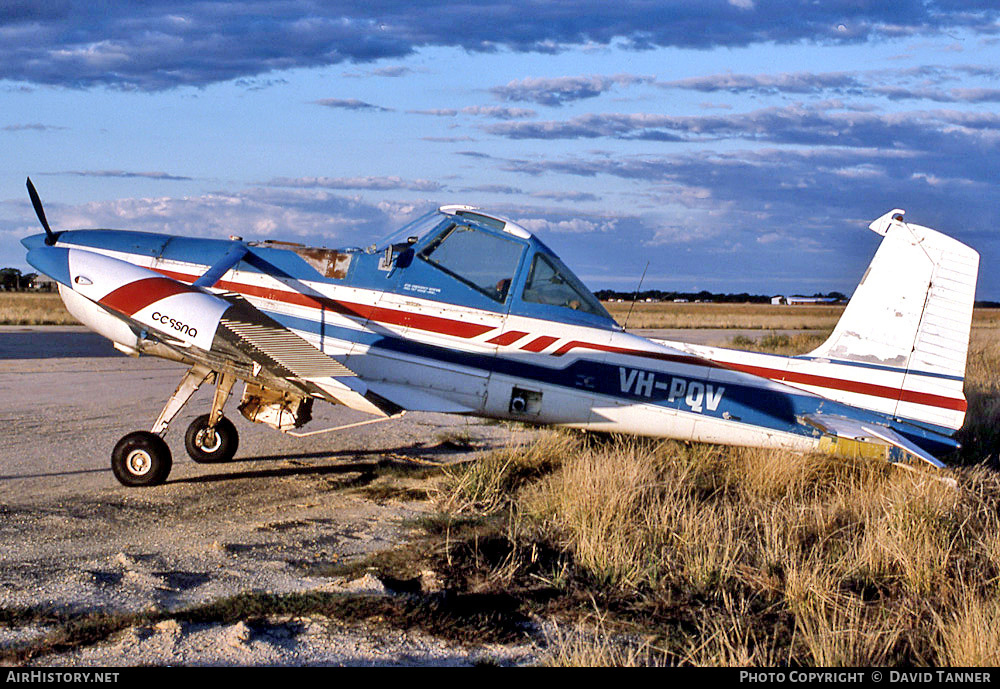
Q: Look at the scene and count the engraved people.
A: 0